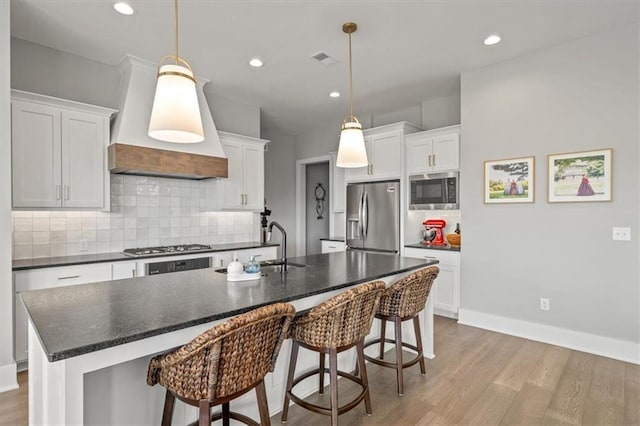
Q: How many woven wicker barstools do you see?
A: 3